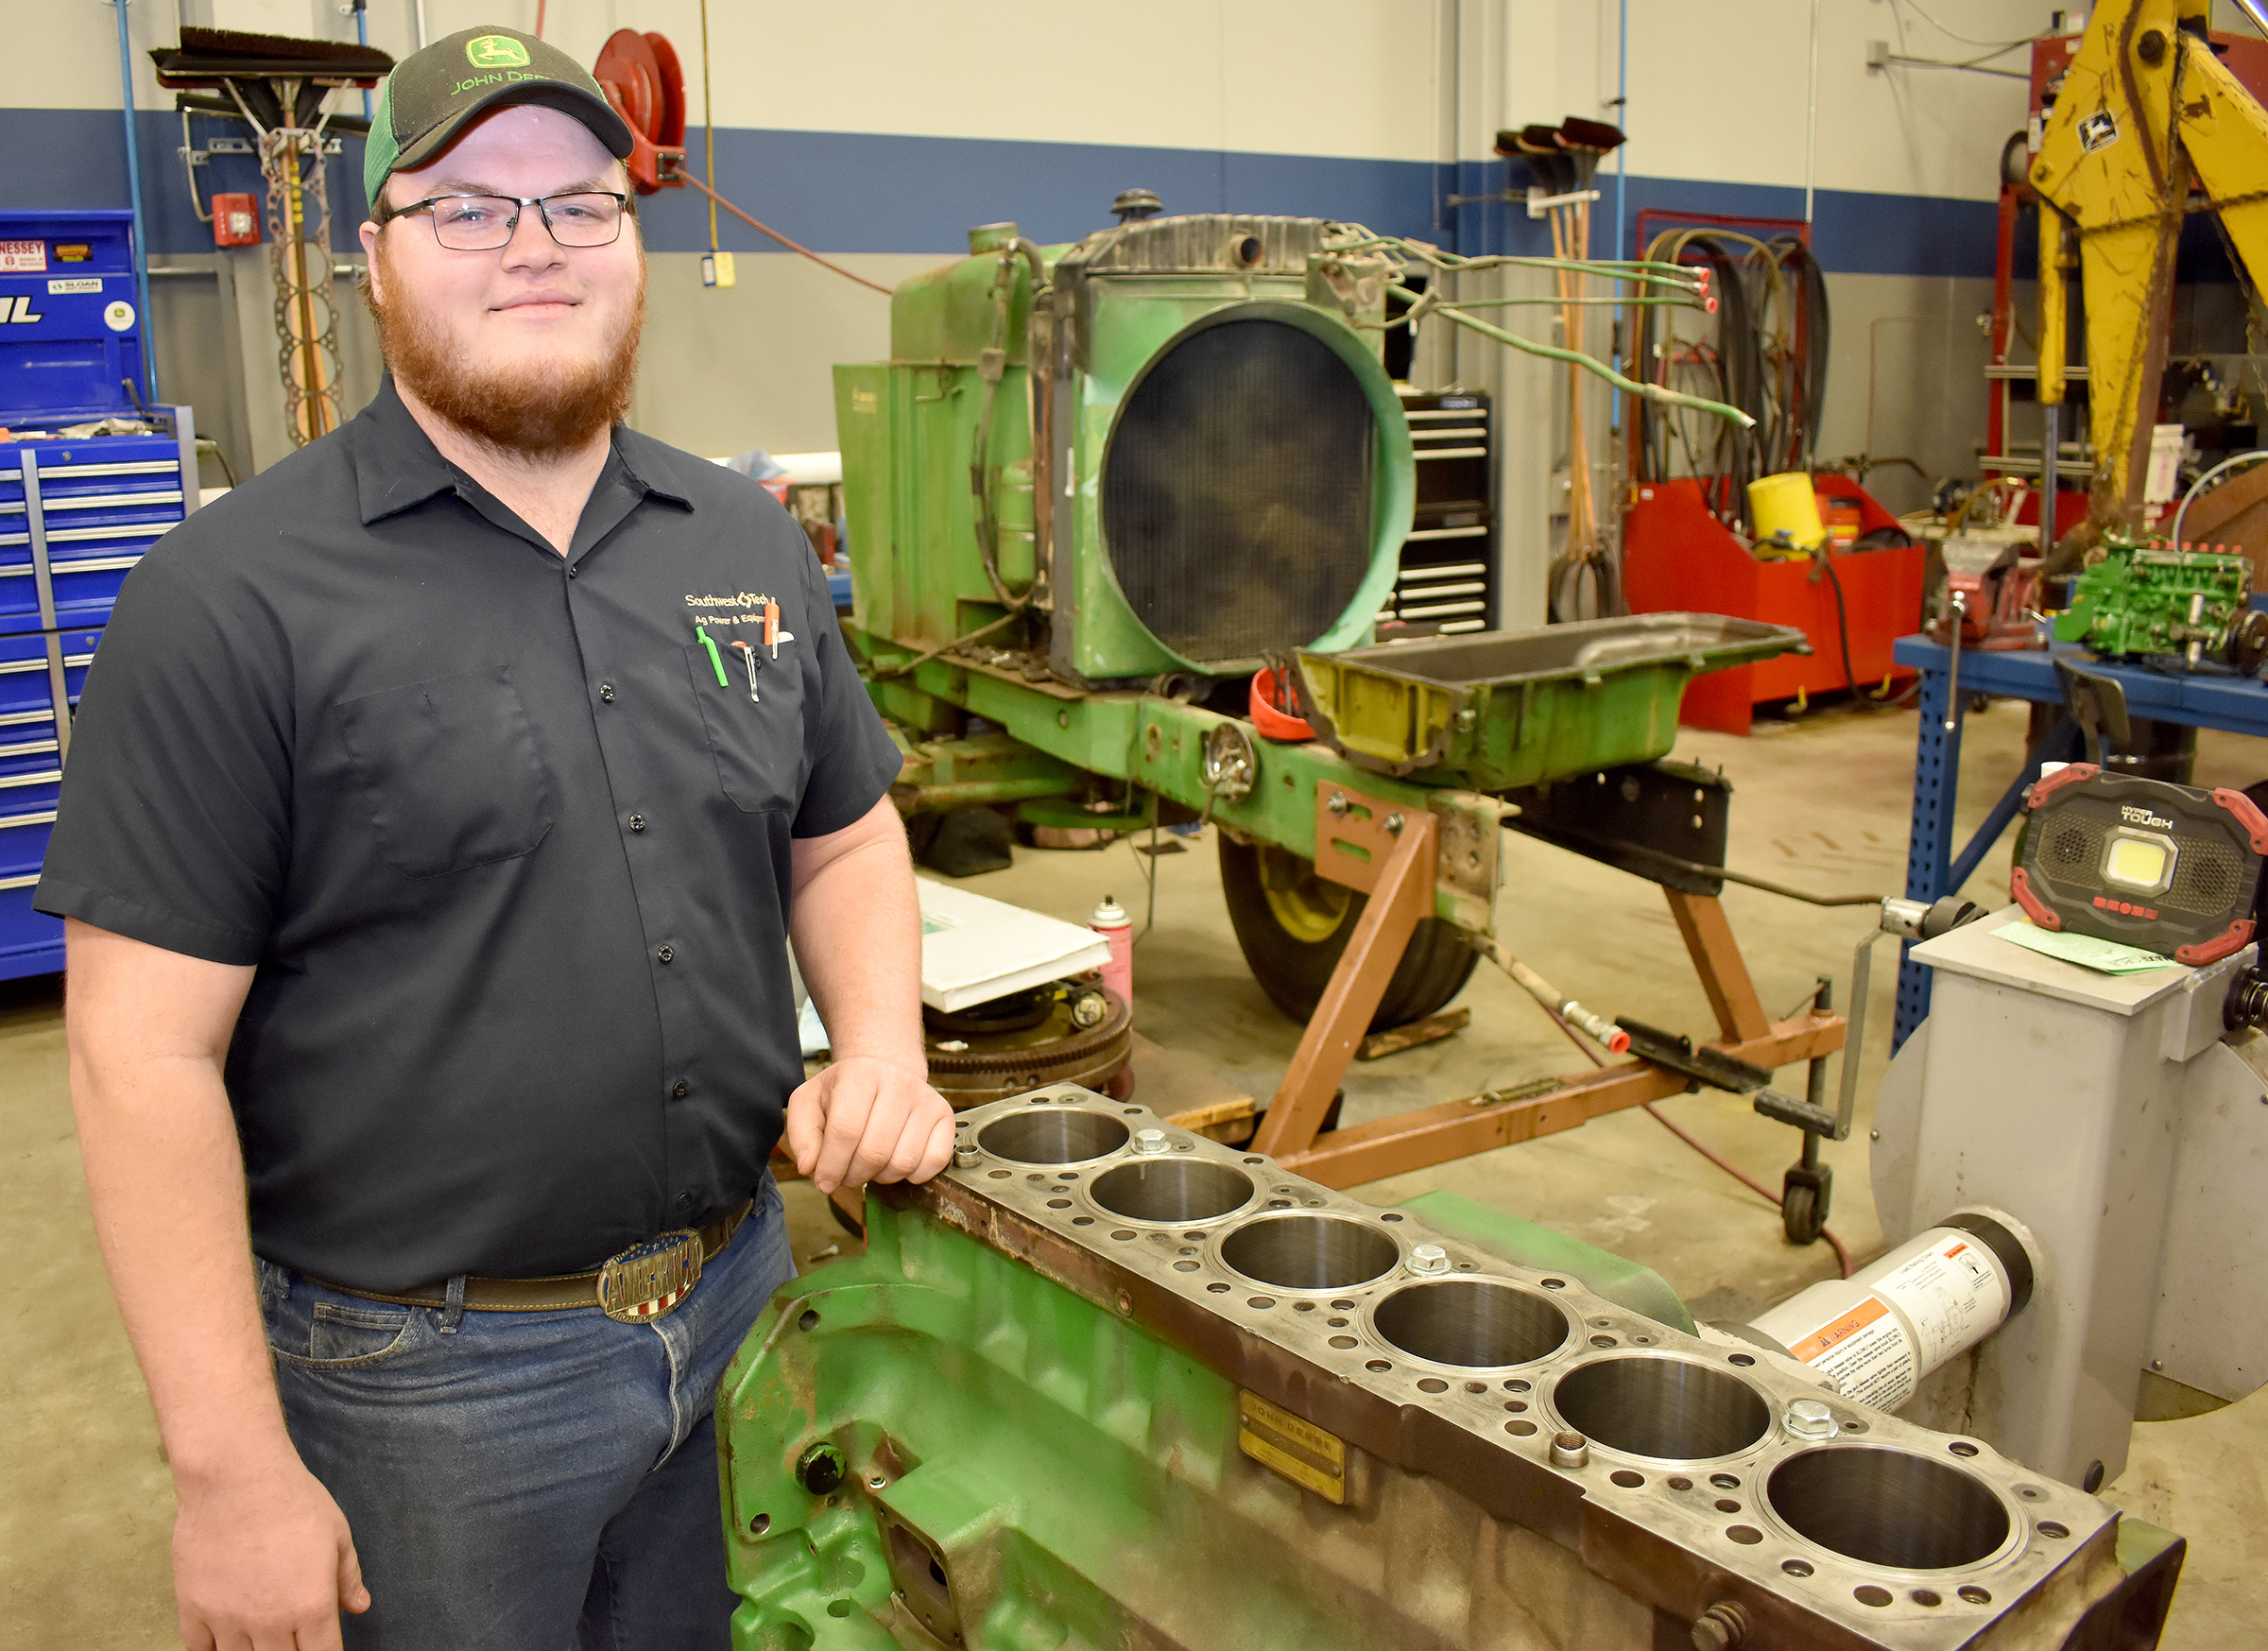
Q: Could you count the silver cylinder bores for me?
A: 6